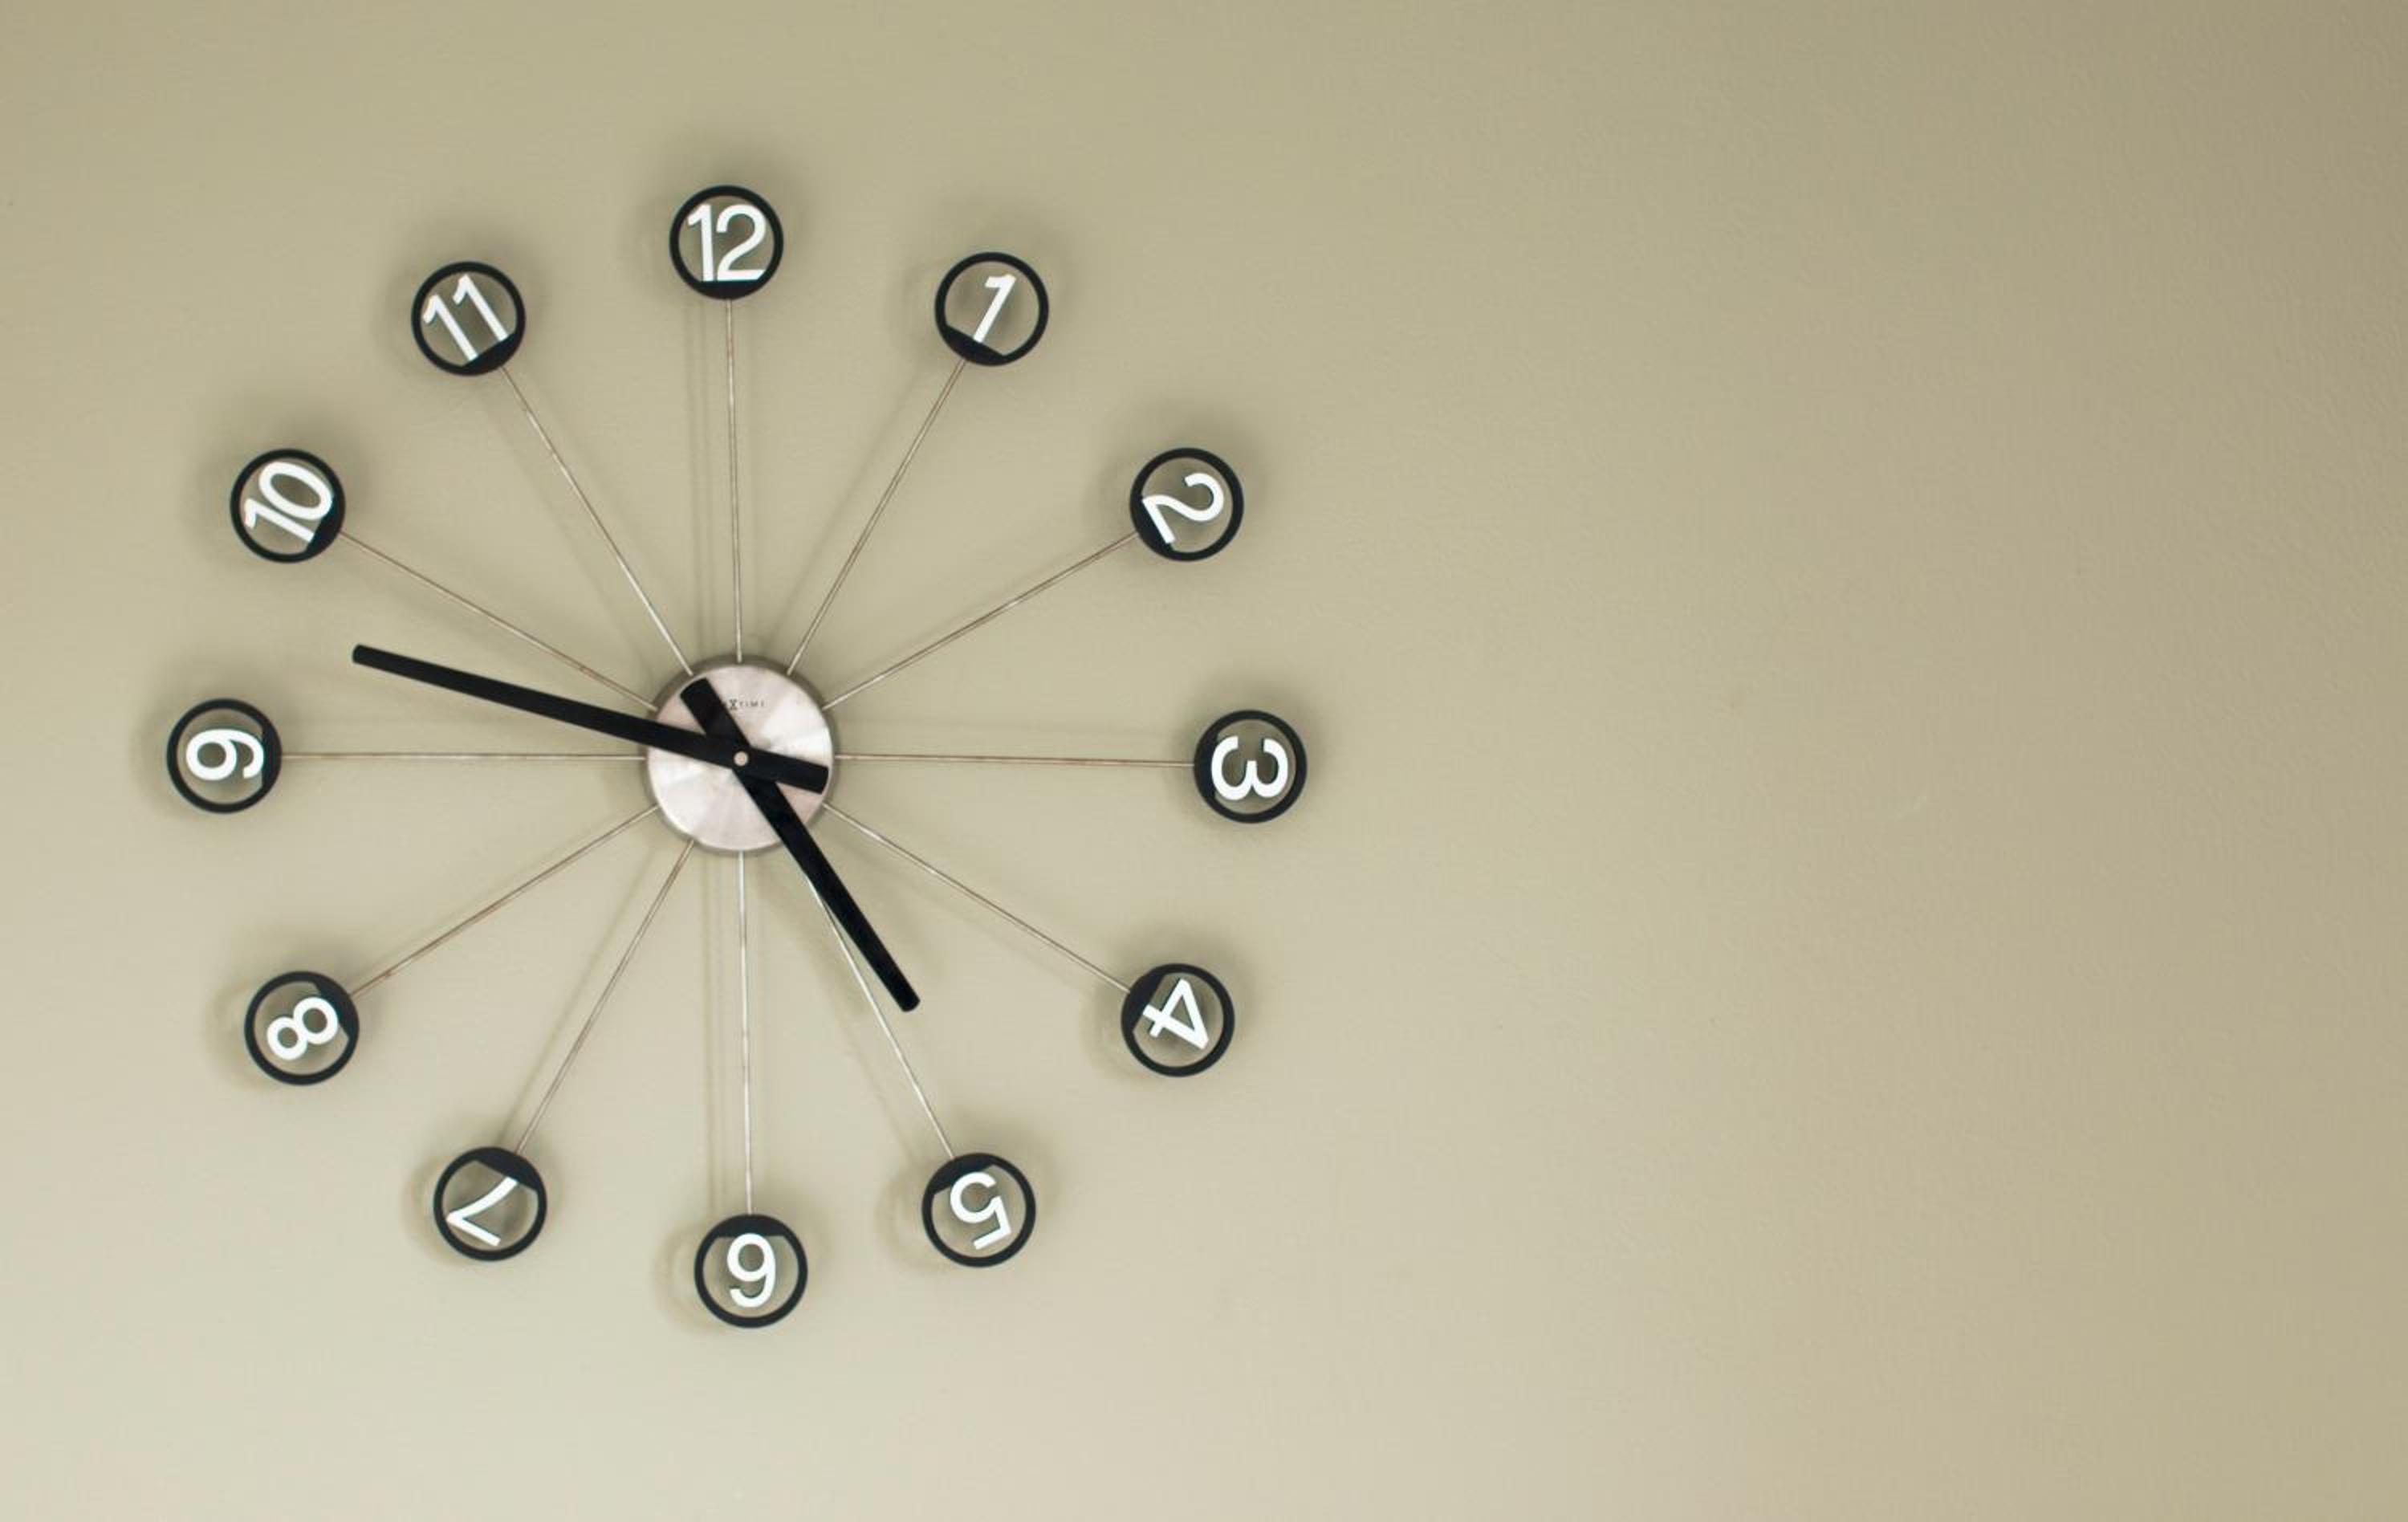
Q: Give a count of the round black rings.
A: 12